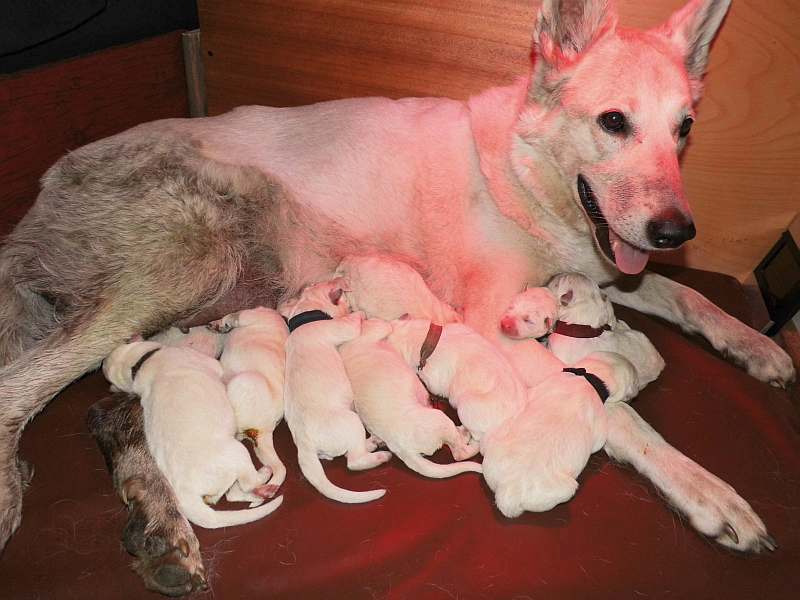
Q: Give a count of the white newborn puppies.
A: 10